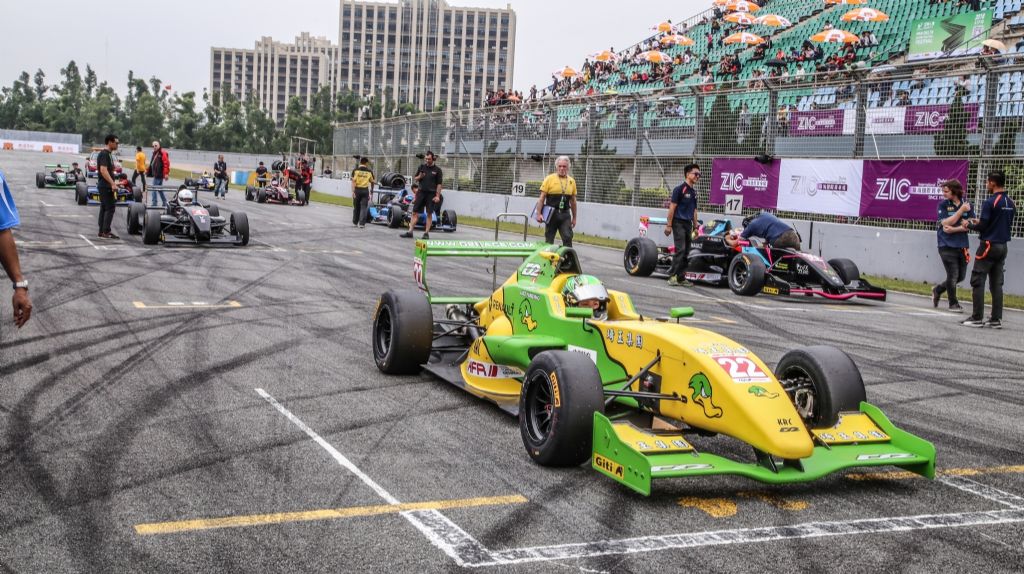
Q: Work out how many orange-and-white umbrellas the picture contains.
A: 13